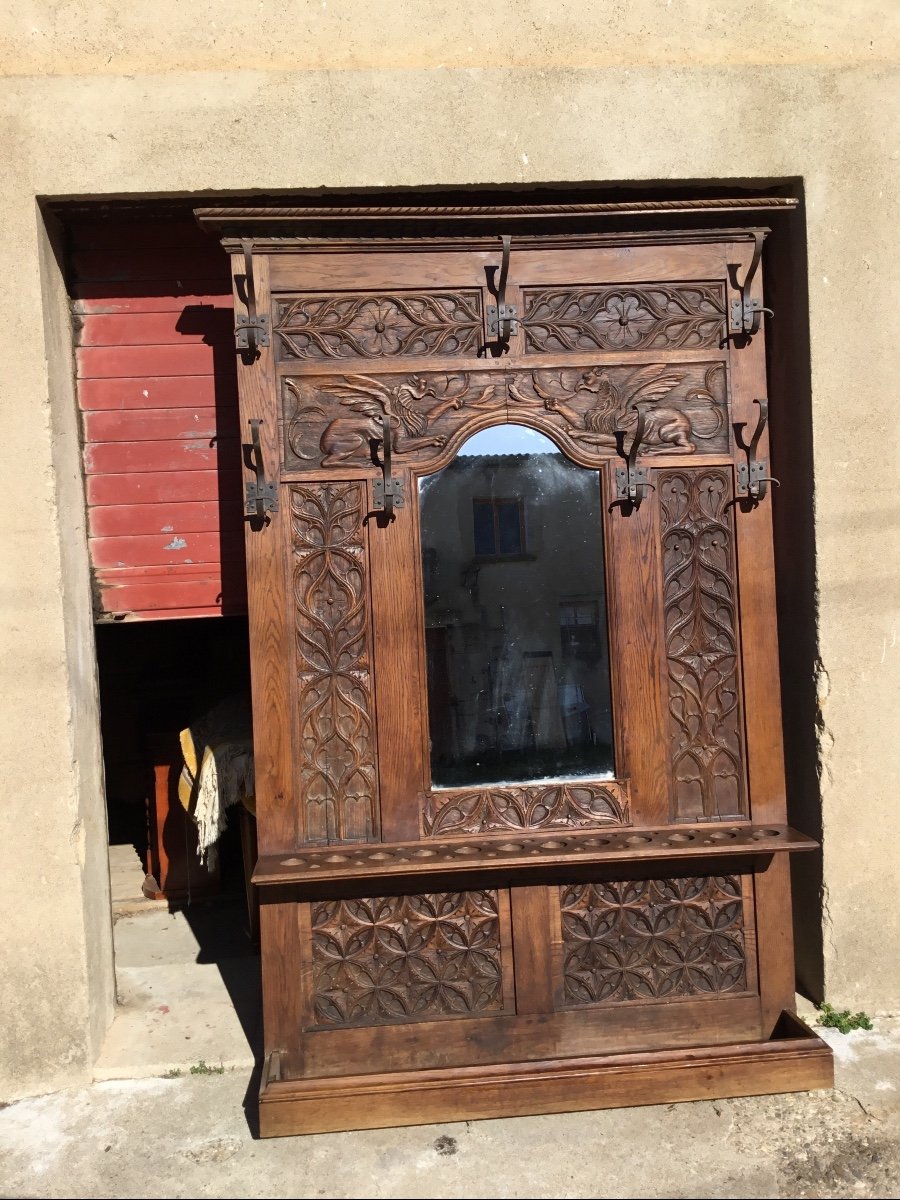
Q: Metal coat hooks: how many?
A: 7